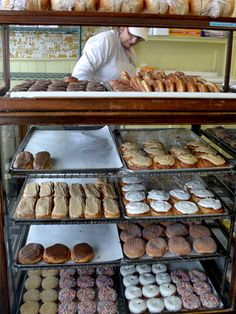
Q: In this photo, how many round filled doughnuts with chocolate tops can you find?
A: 3